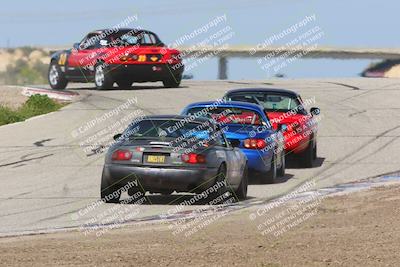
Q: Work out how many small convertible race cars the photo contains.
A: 4